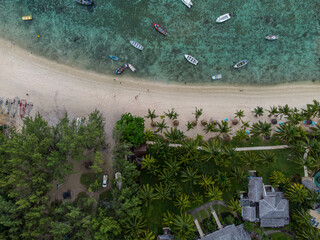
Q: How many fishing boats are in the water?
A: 13